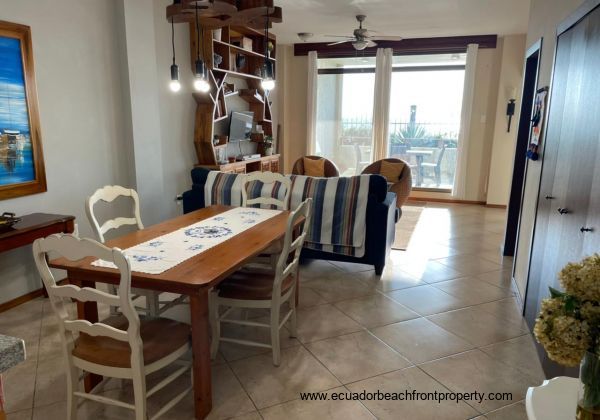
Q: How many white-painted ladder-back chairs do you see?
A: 4